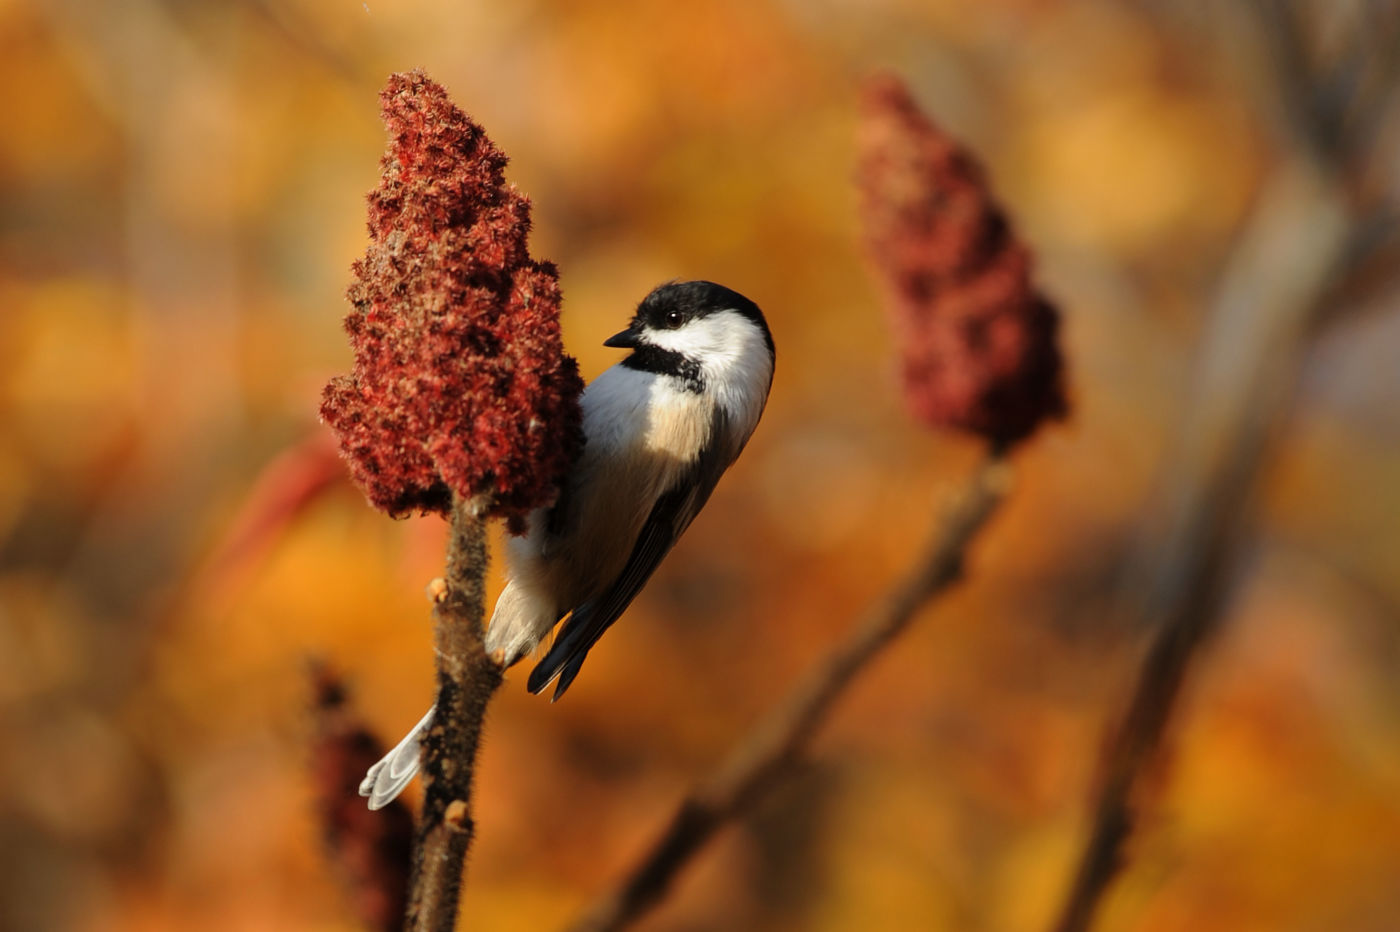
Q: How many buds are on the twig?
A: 3